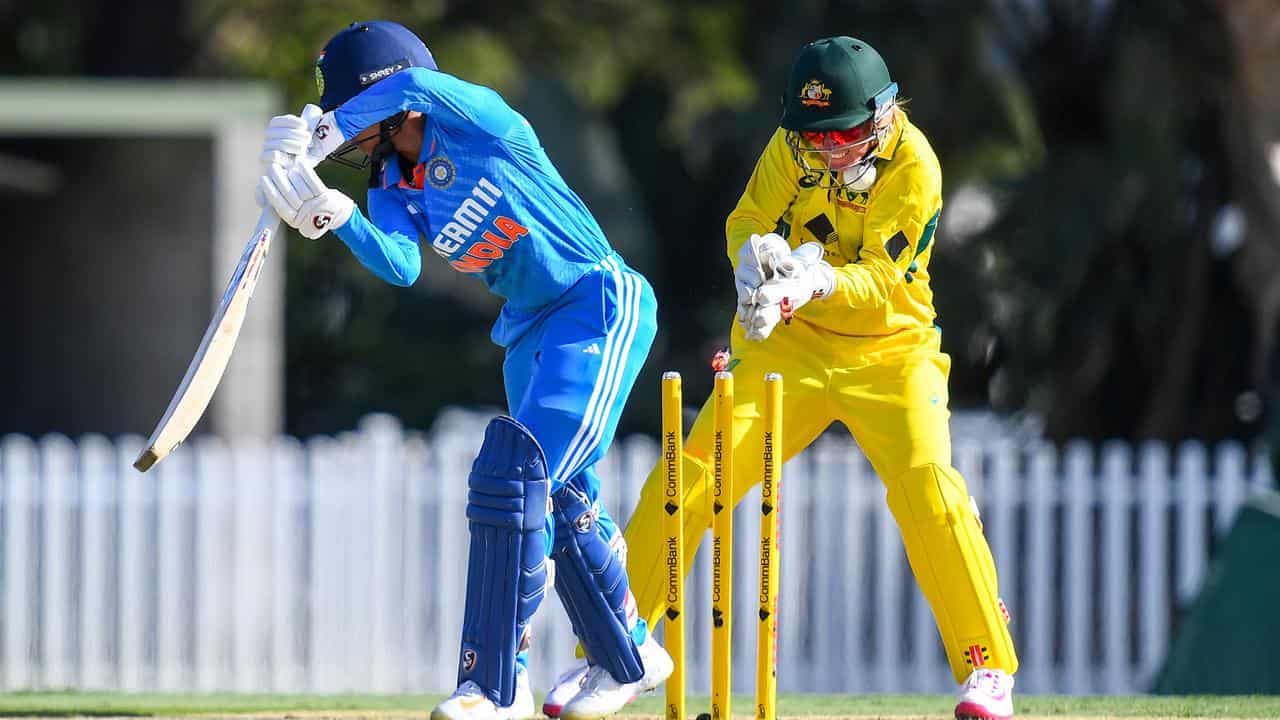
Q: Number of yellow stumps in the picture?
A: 3